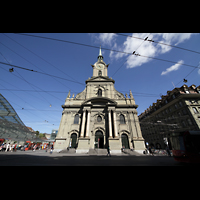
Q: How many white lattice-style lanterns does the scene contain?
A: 0